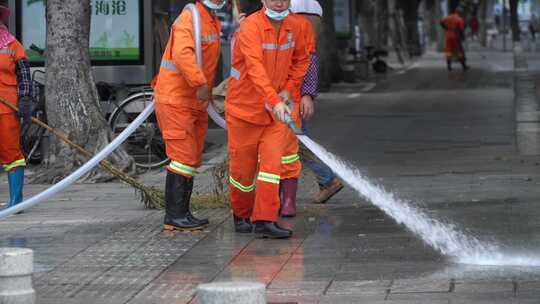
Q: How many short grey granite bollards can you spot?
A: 2